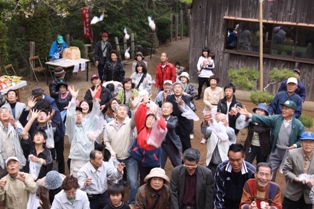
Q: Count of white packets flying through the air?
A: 4